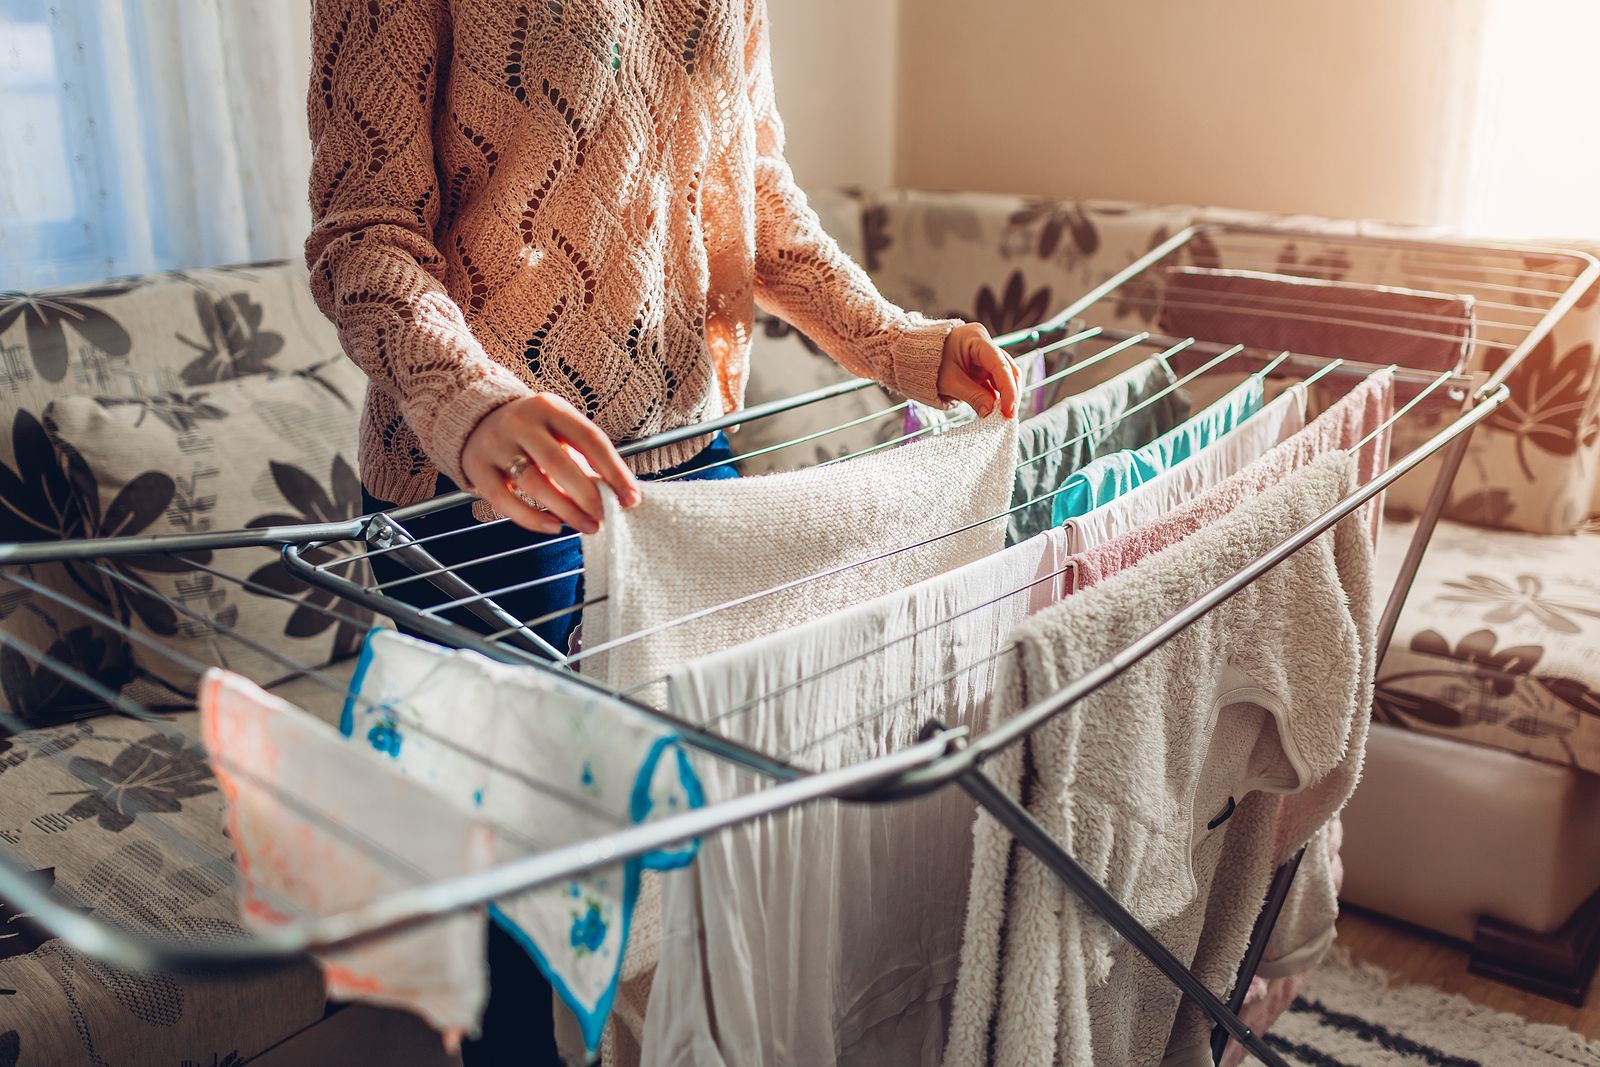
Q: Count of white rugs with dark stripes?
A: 1